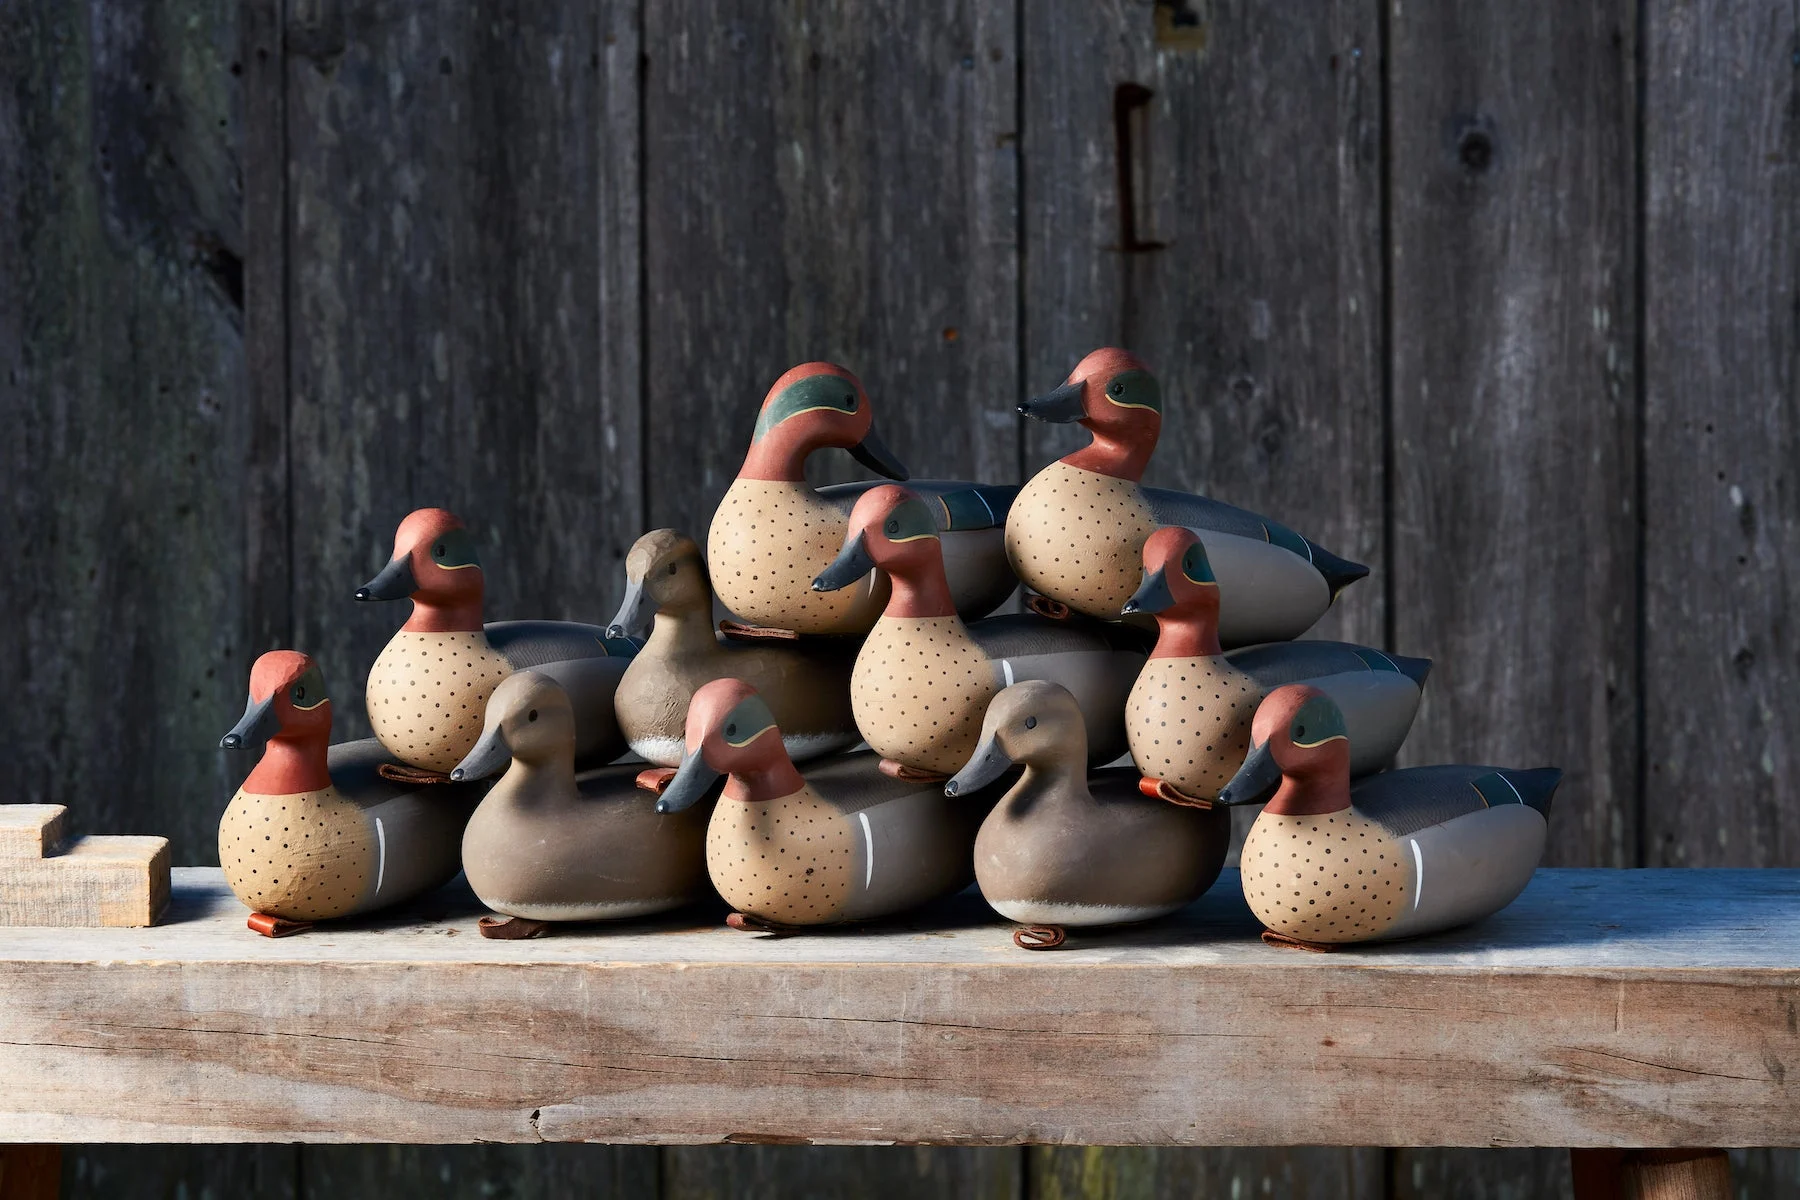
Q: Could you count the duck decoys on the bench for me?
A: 11